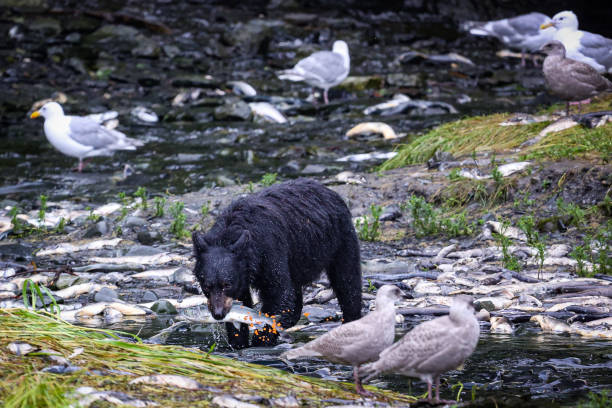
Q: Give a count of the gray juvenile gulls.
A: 3